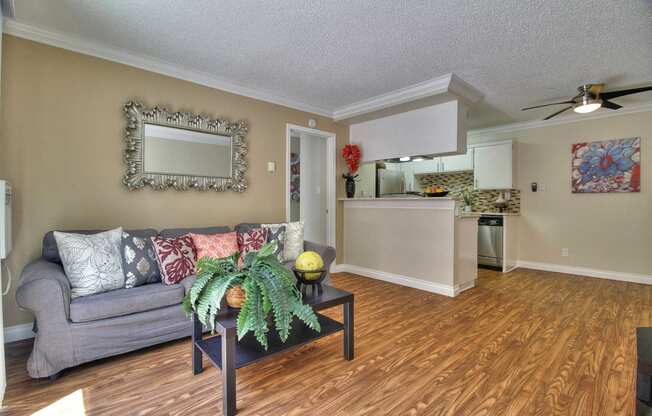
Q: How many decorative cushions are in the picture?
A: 7